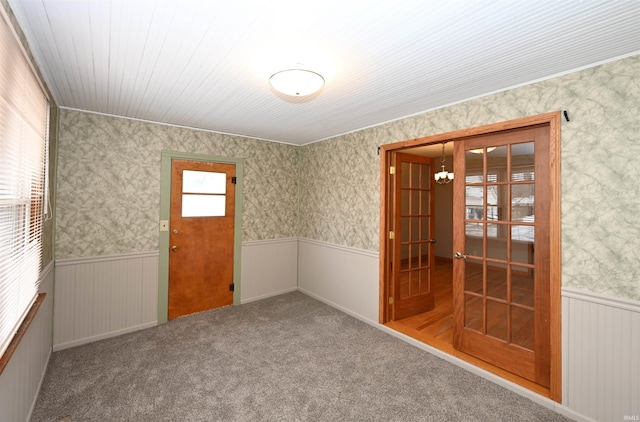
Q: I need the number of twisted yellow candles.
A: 0